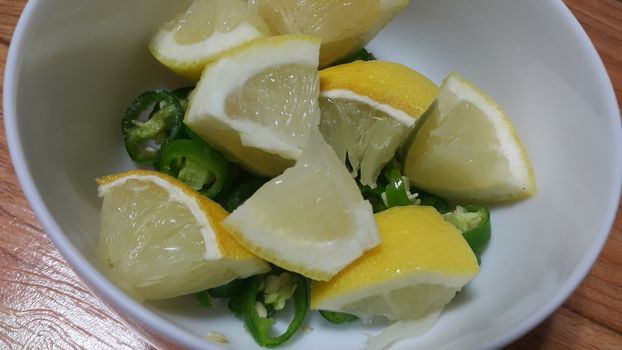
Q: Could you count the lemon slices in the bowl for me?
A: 8